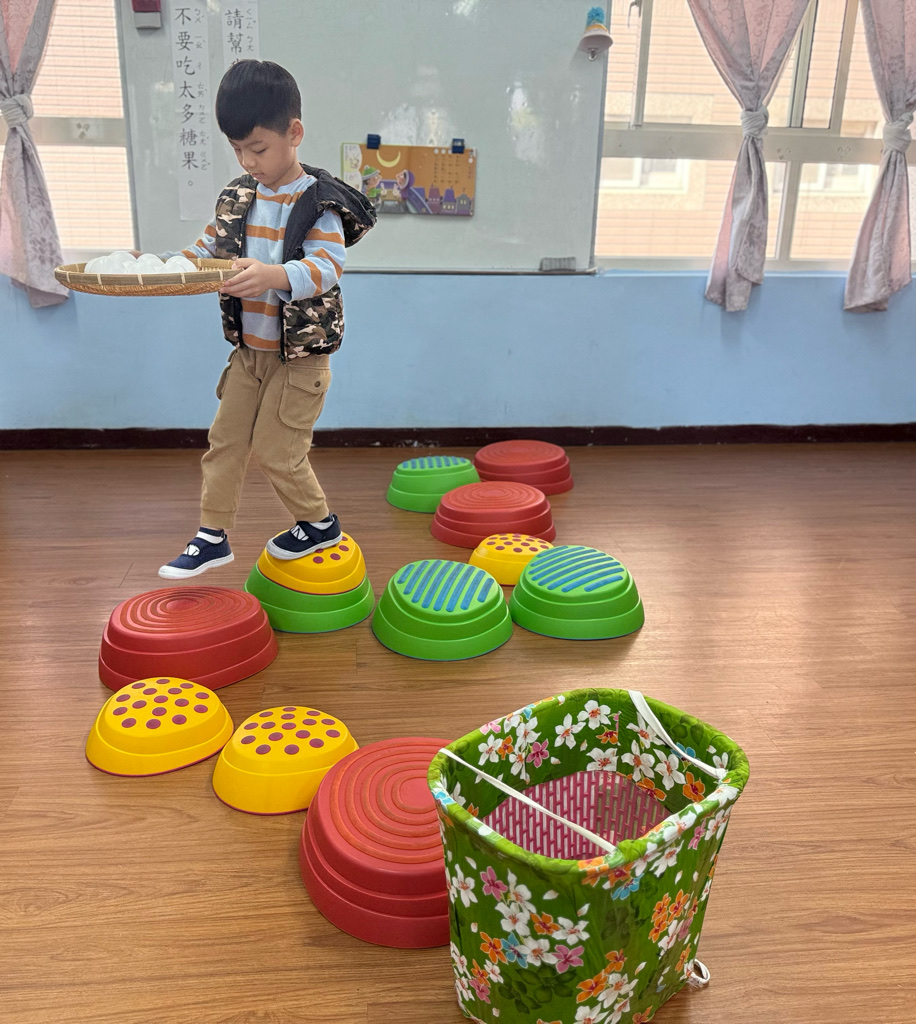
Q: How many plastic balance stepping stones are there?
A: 12